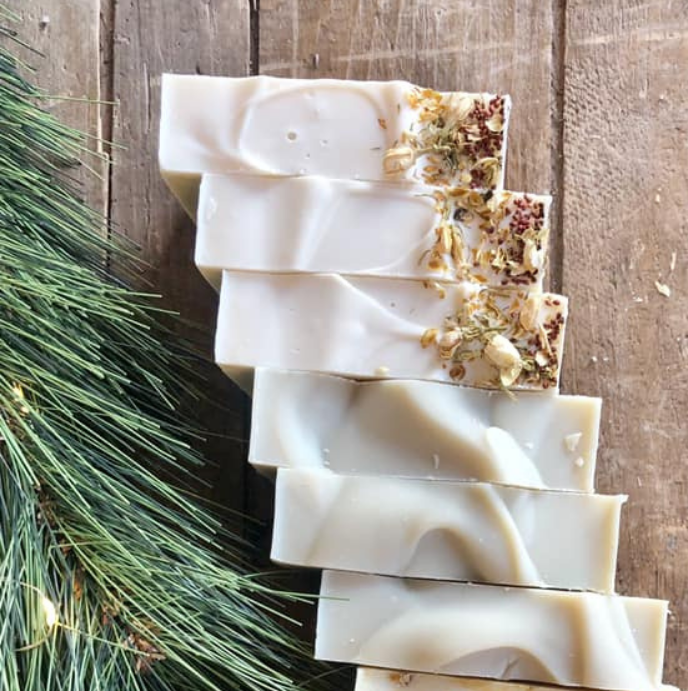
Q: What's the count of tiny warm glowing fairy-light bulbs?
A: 2